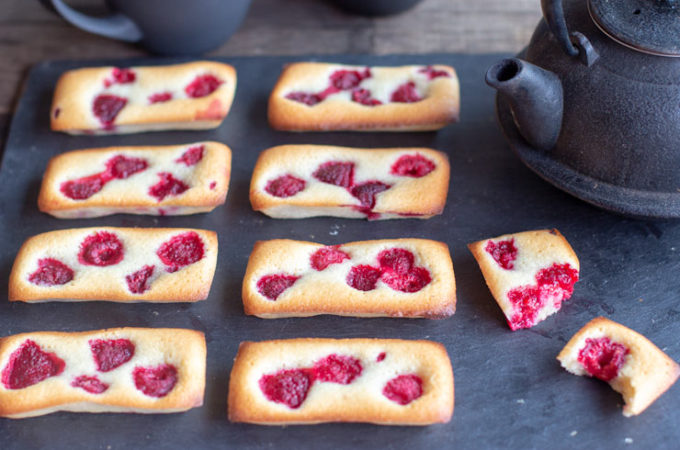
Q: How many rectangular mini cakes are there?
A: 8